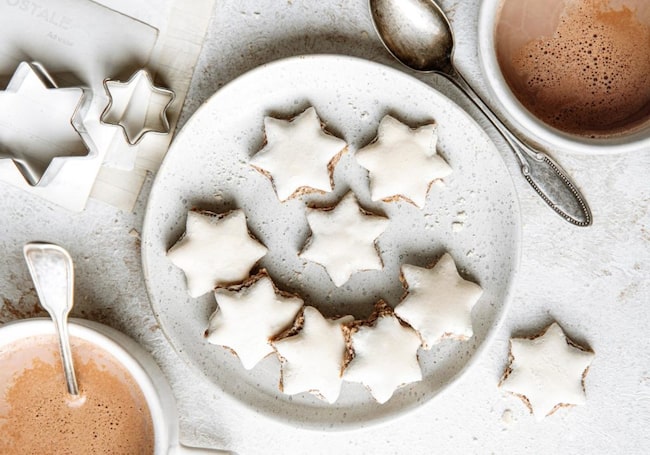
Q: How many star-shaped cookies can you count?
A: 9